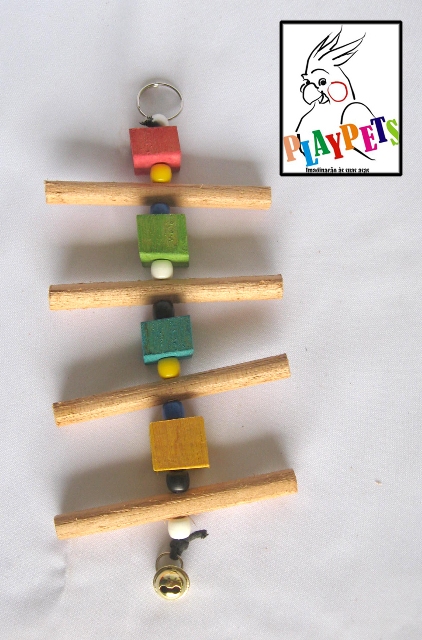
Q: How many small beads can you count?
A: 9